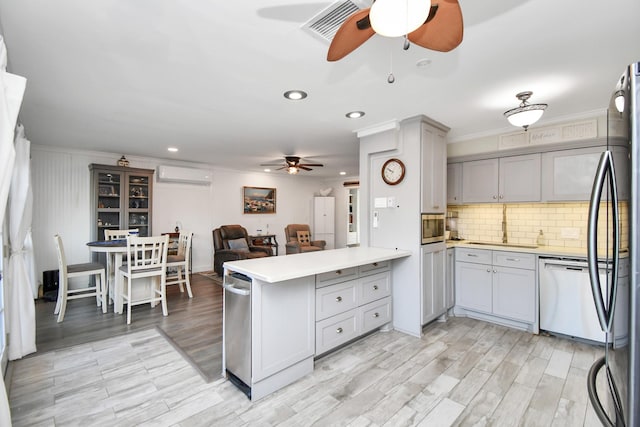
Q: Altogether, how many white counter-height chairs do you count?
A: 4